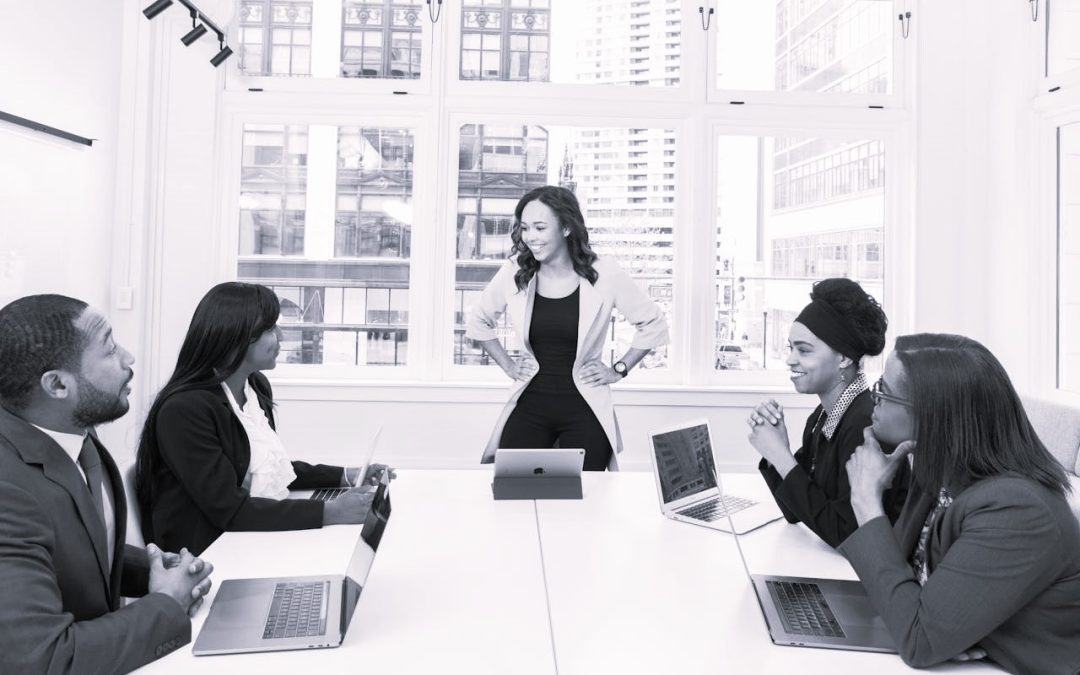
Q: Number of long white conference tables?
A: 1